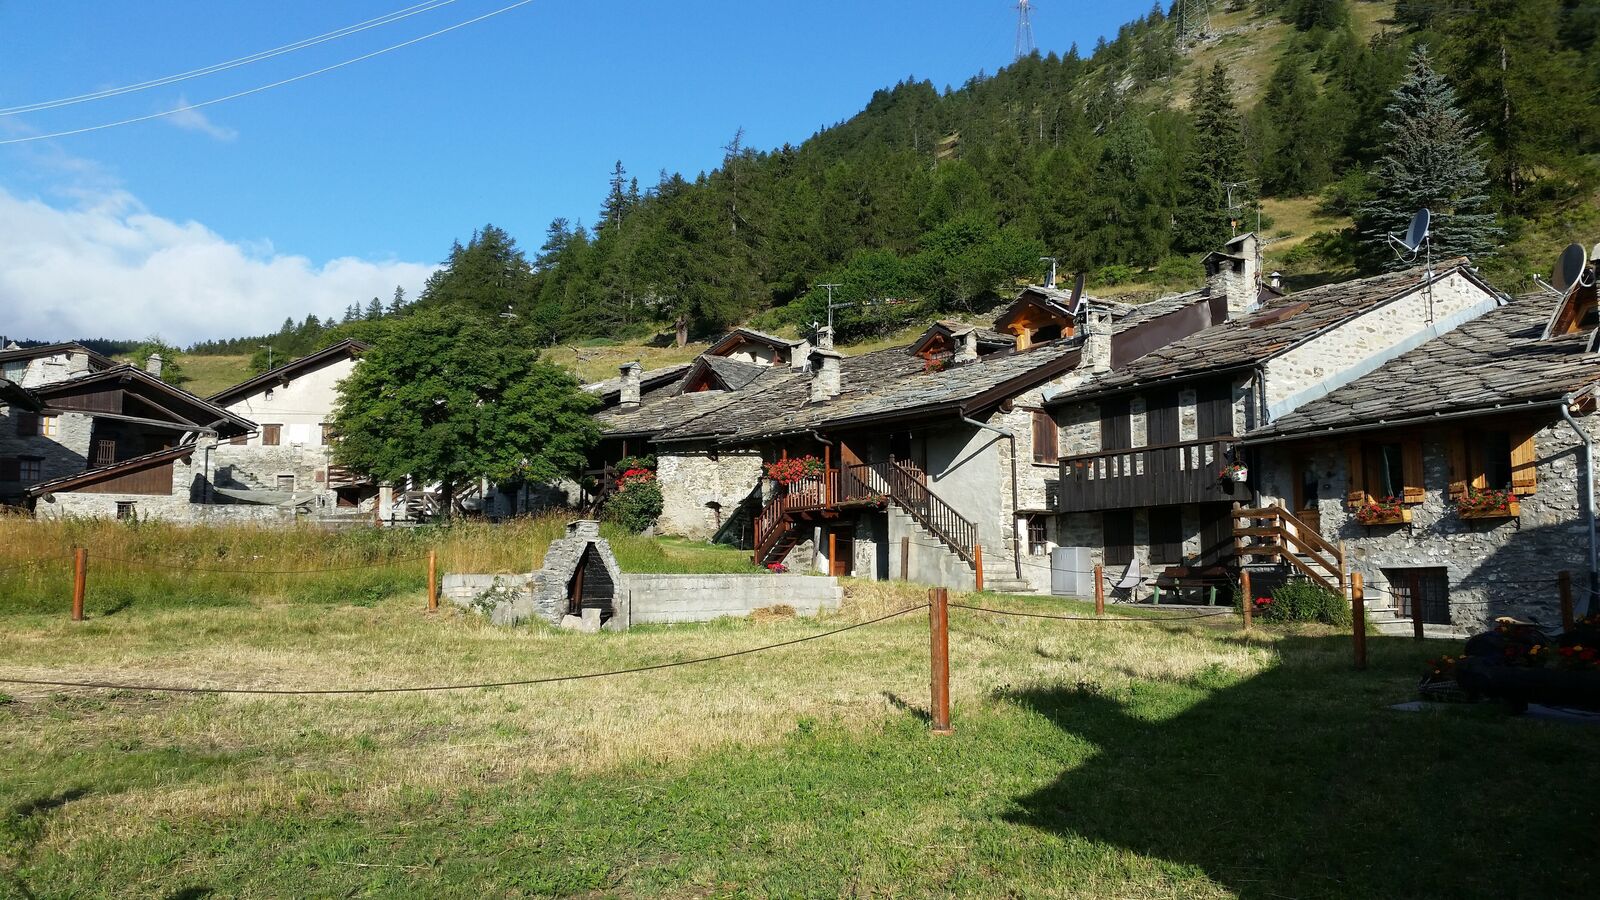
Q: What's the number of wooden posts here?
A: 11